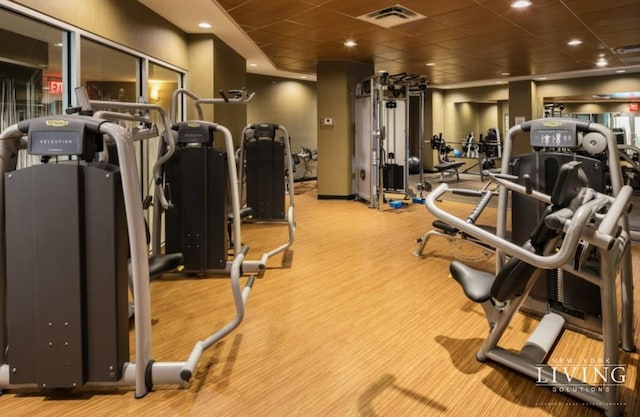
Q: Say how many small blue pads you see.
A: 2